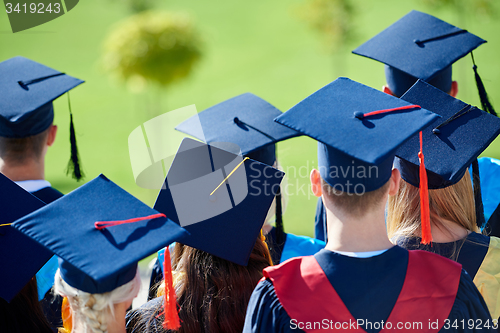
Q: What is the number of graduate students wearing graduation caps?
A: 8